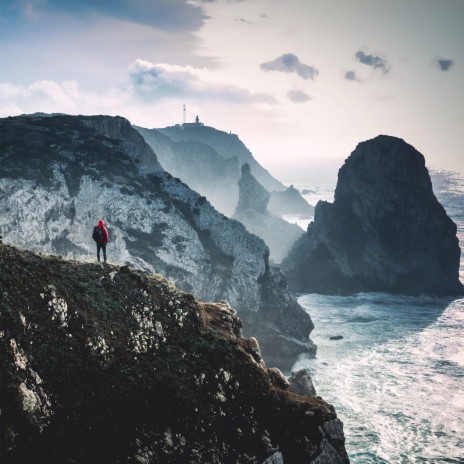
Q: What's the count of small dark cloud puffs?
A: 5